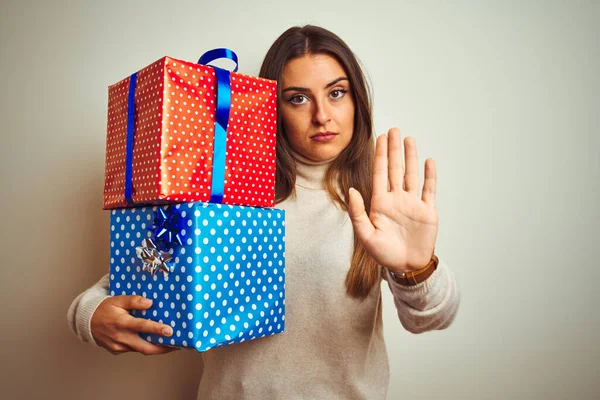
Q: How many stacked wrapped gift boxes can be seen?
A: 2